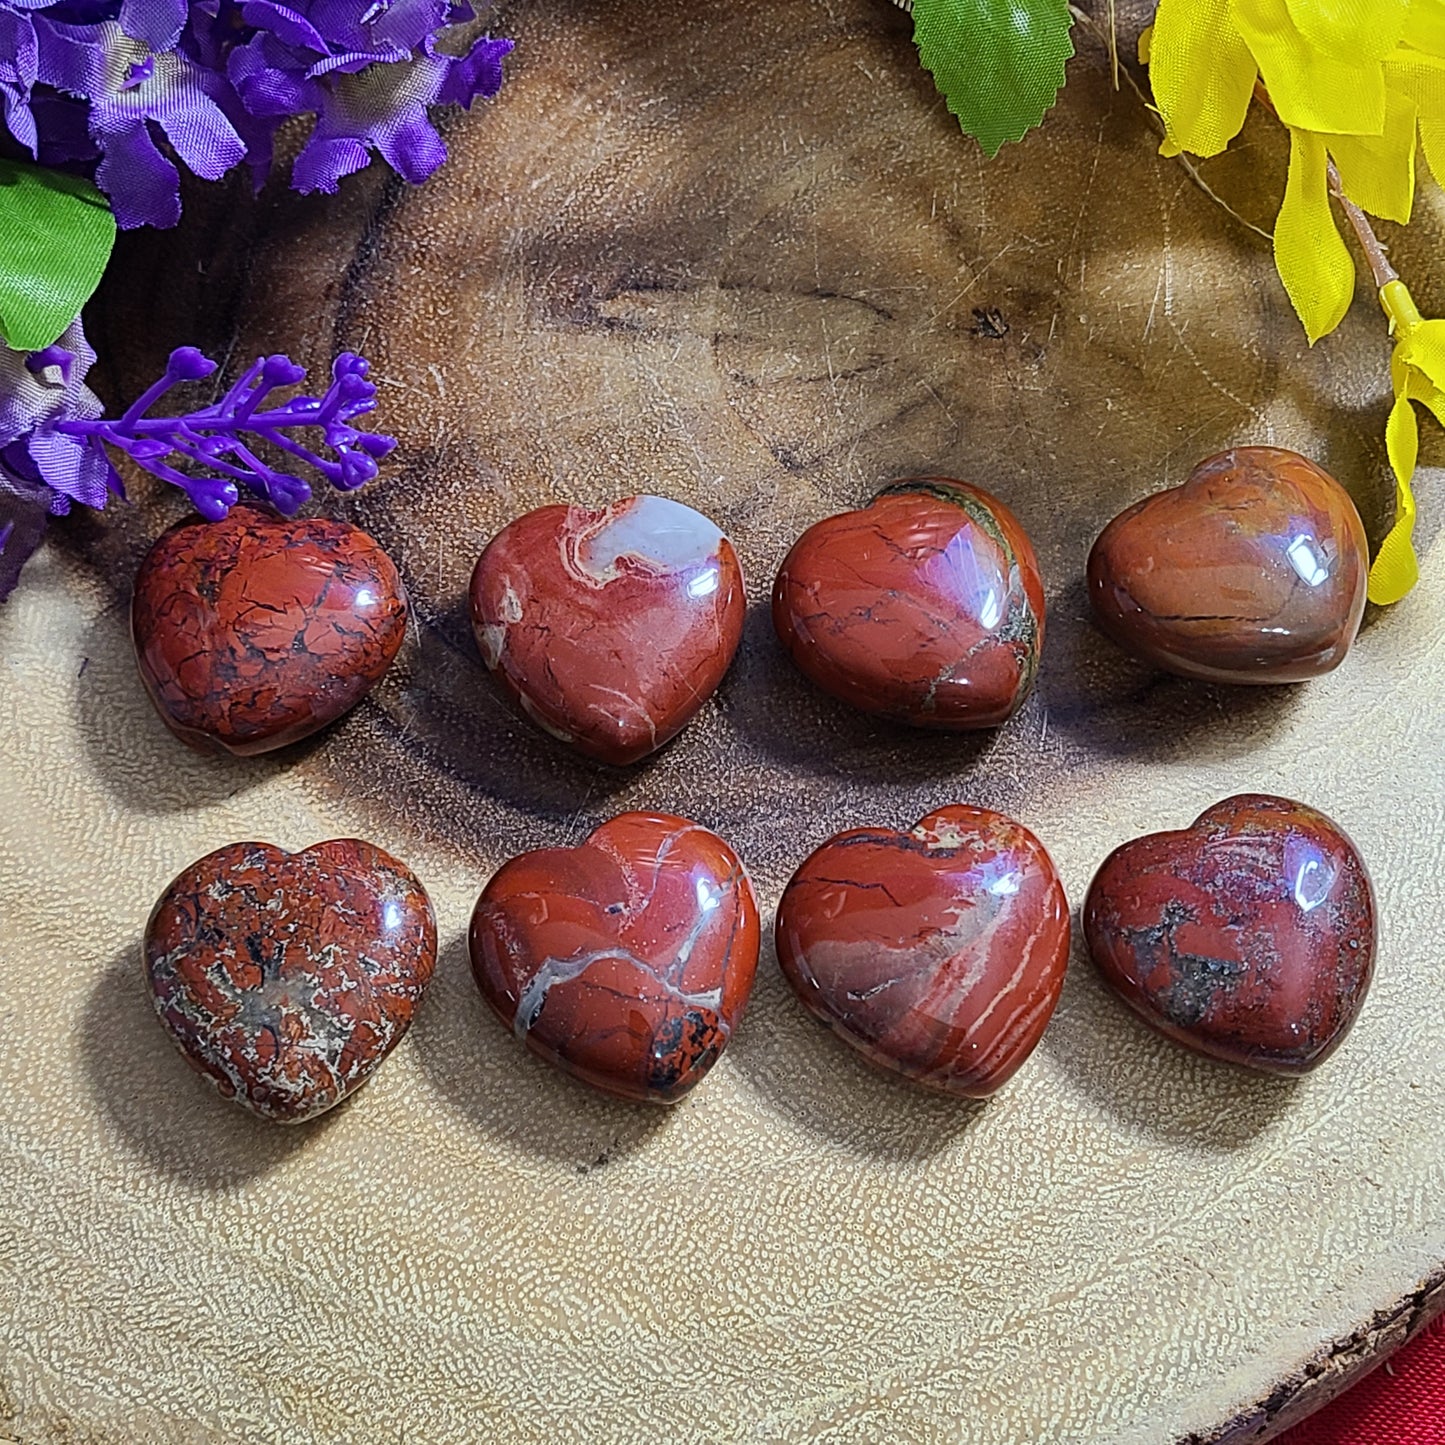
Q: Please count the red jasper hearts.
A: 8